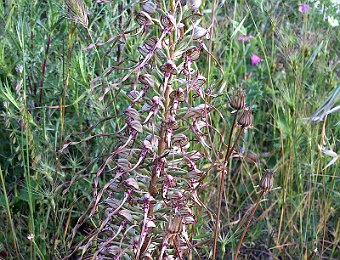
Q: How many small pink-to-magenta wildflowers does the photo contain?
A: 3